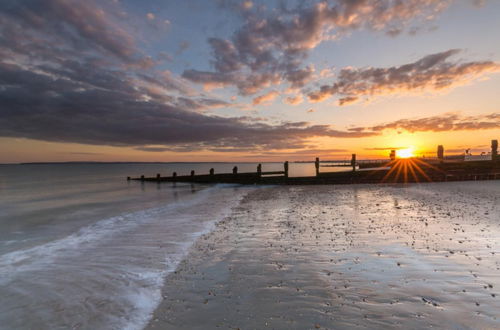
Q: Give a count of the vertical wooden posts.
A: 14